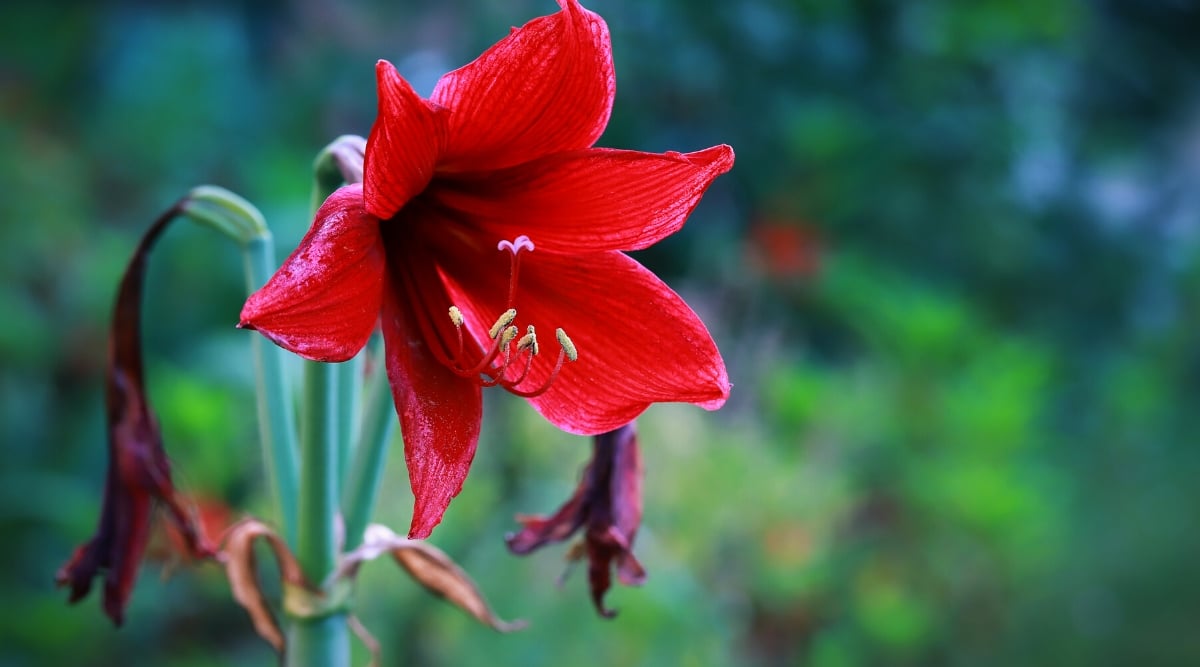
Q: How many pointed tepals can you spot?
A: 6